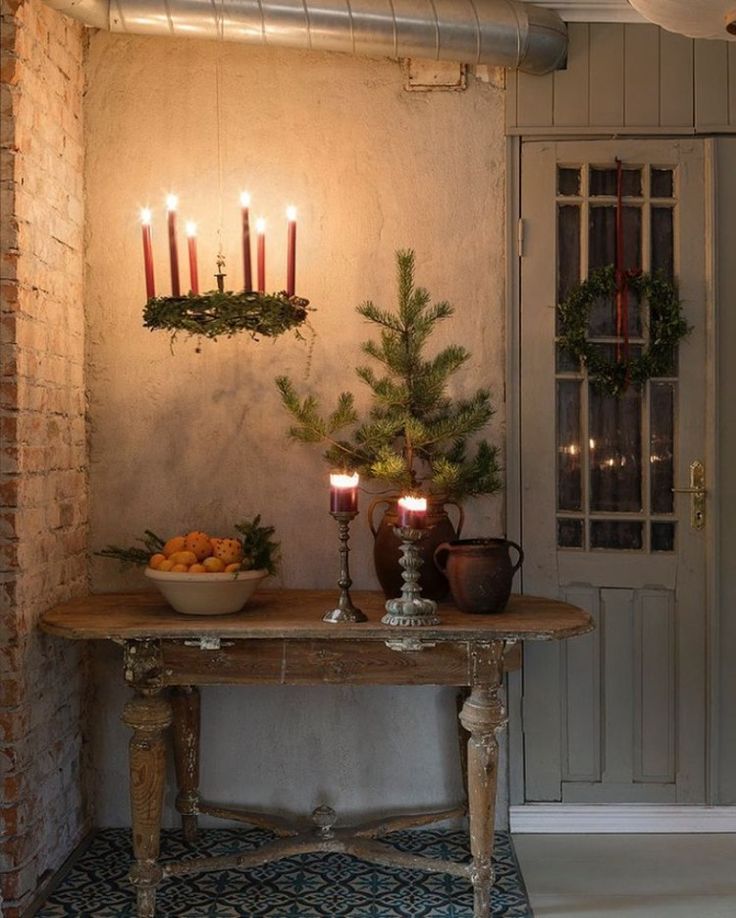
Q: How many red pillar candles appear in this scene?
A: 2